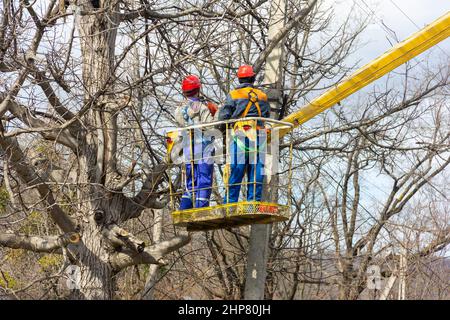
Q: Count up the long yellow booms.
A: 1